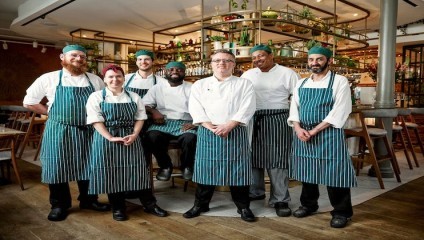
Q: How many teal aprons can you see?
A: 6